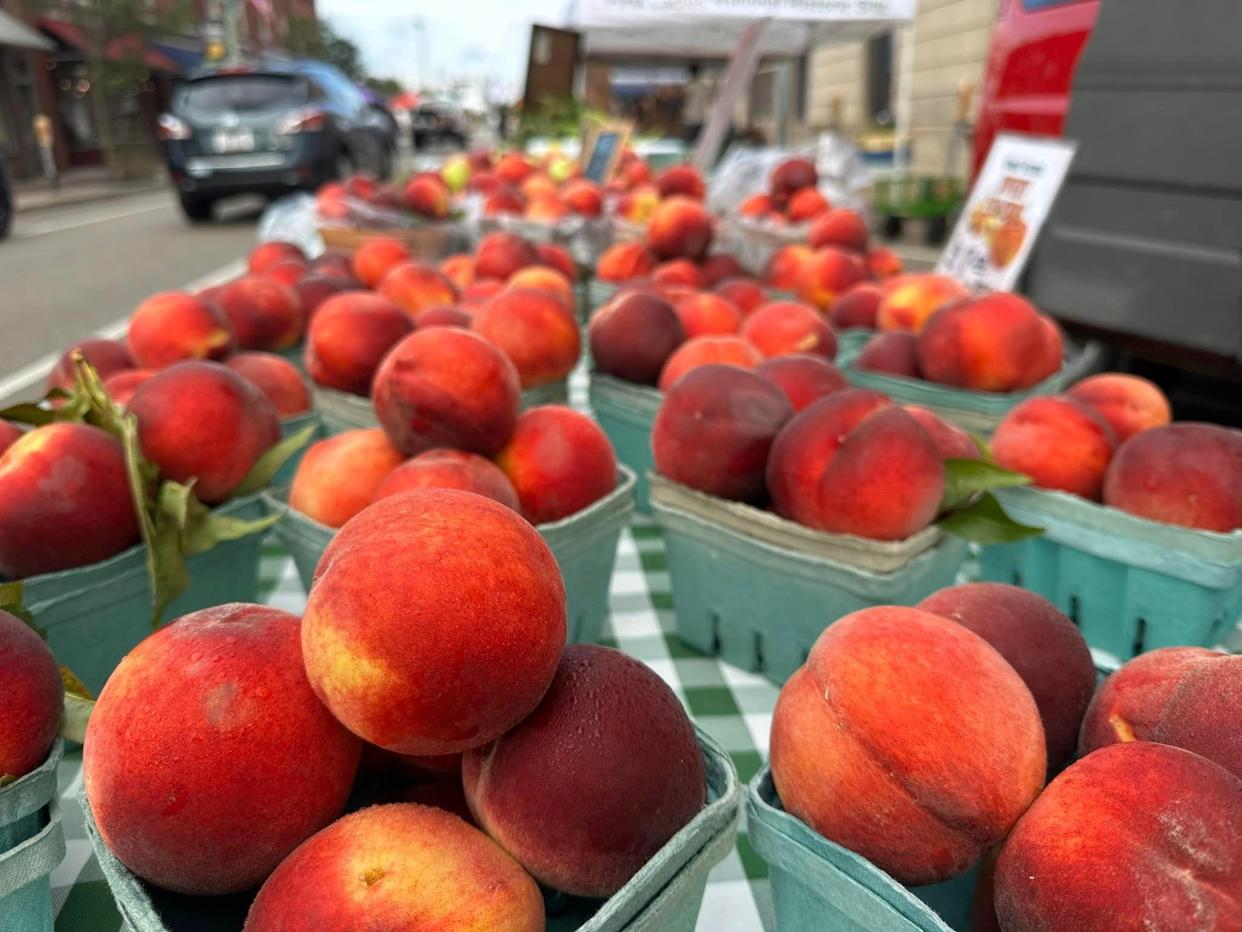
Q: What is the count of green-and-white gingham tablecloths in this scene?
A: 1